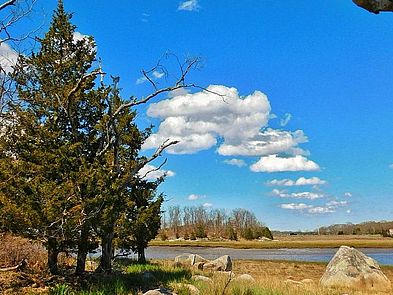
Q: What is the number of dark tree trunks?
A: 4